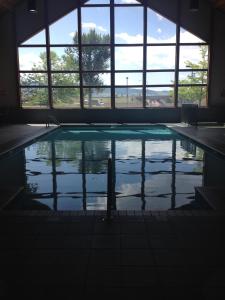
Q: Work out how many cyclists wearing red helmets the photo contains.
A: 0